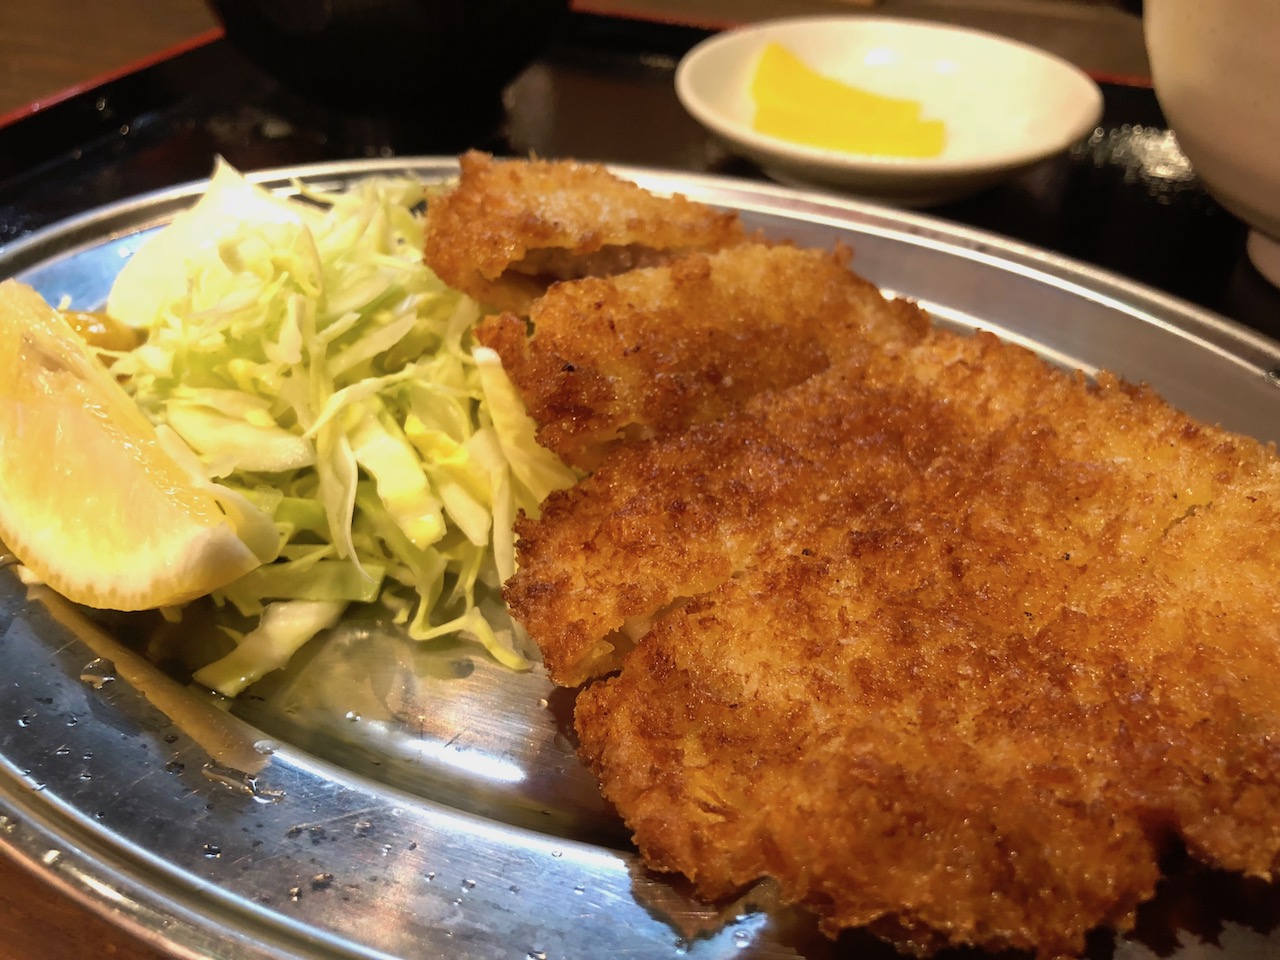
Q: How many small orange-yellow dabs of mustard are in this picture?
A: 1